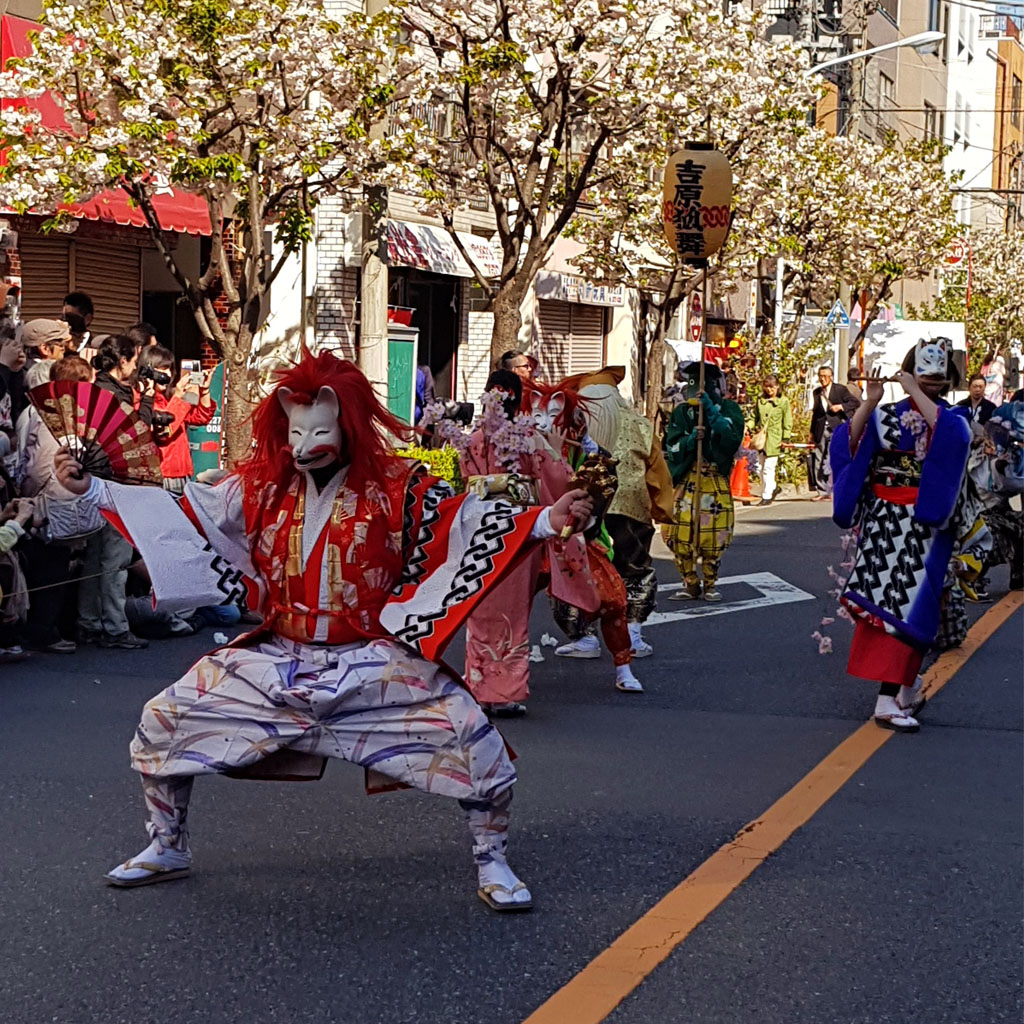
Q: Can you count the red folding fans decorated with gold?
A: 1